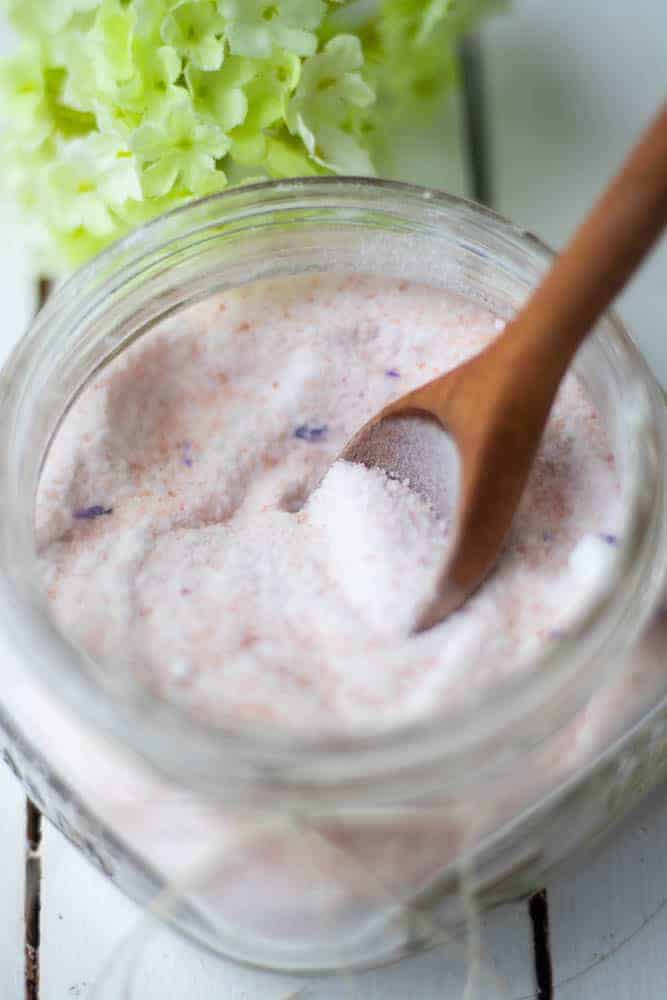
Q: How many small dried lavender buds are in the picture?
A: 5